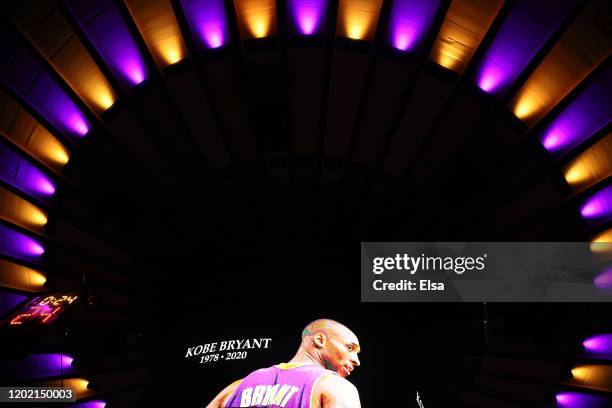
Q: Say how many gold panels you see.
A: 13